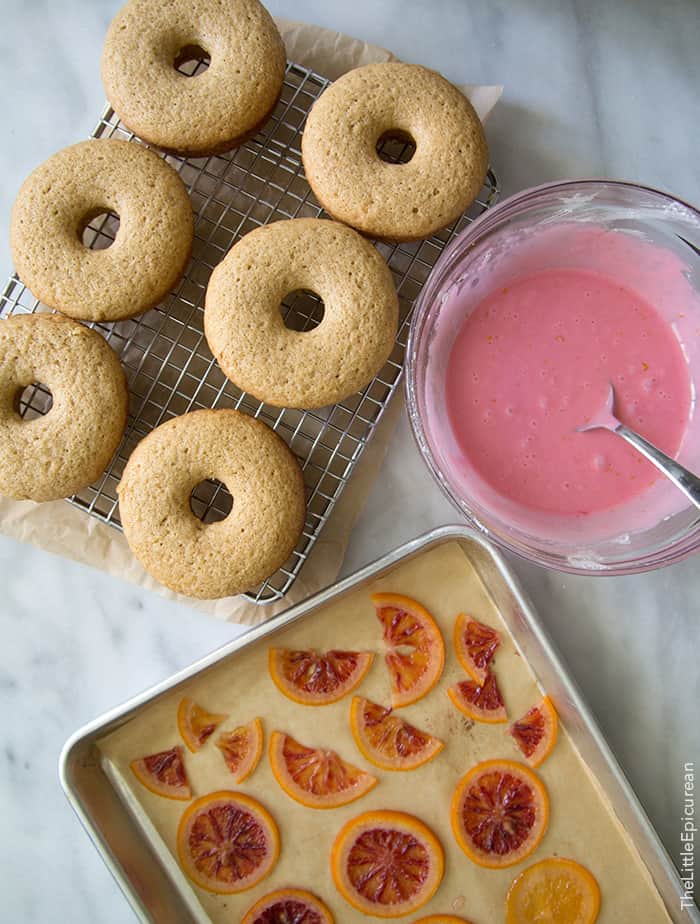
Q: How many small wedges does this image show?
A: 6